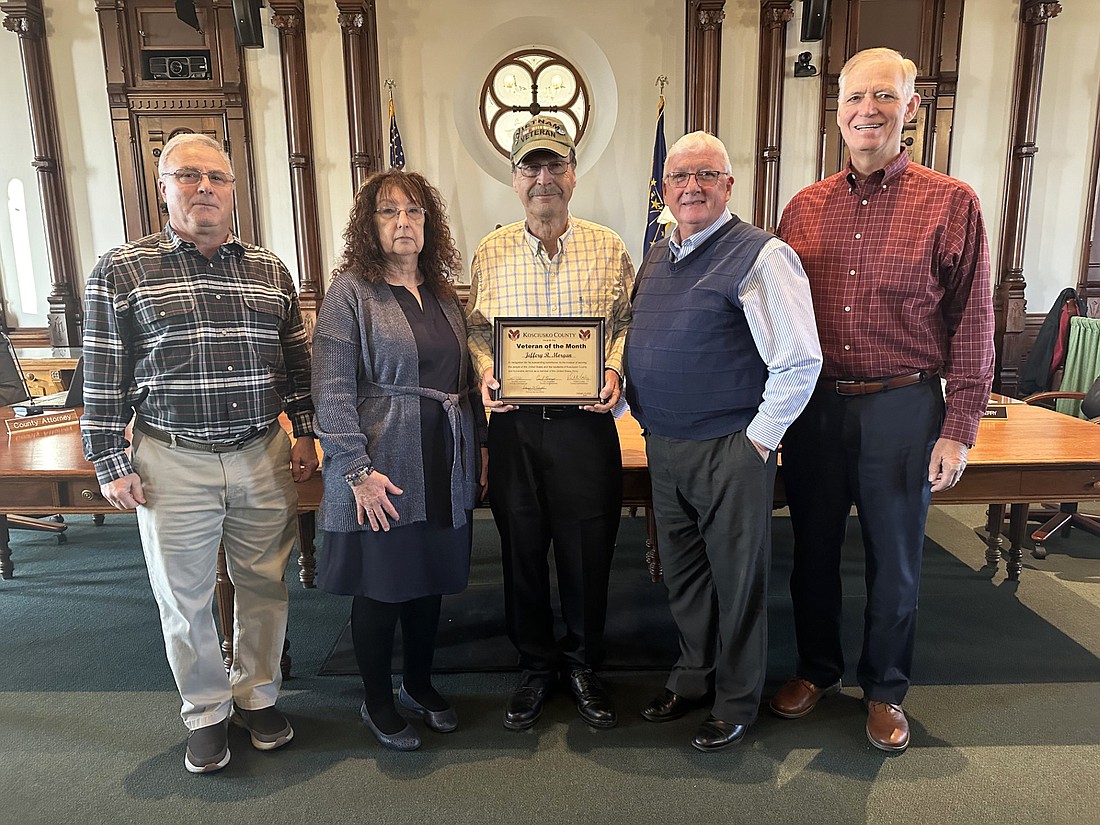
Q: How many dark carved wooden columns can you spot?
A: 6